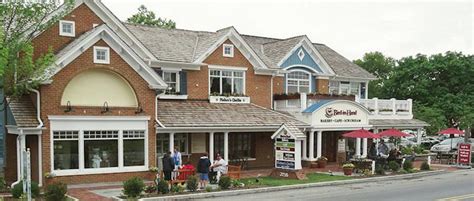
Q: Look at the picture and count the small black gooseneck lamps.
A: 3